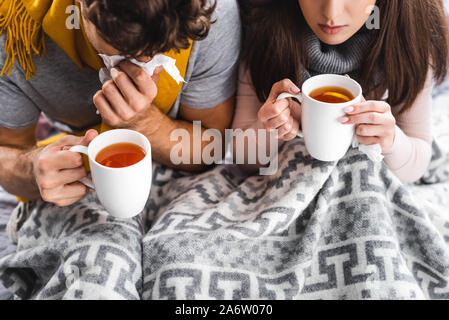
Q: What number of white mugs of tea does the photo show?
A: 2